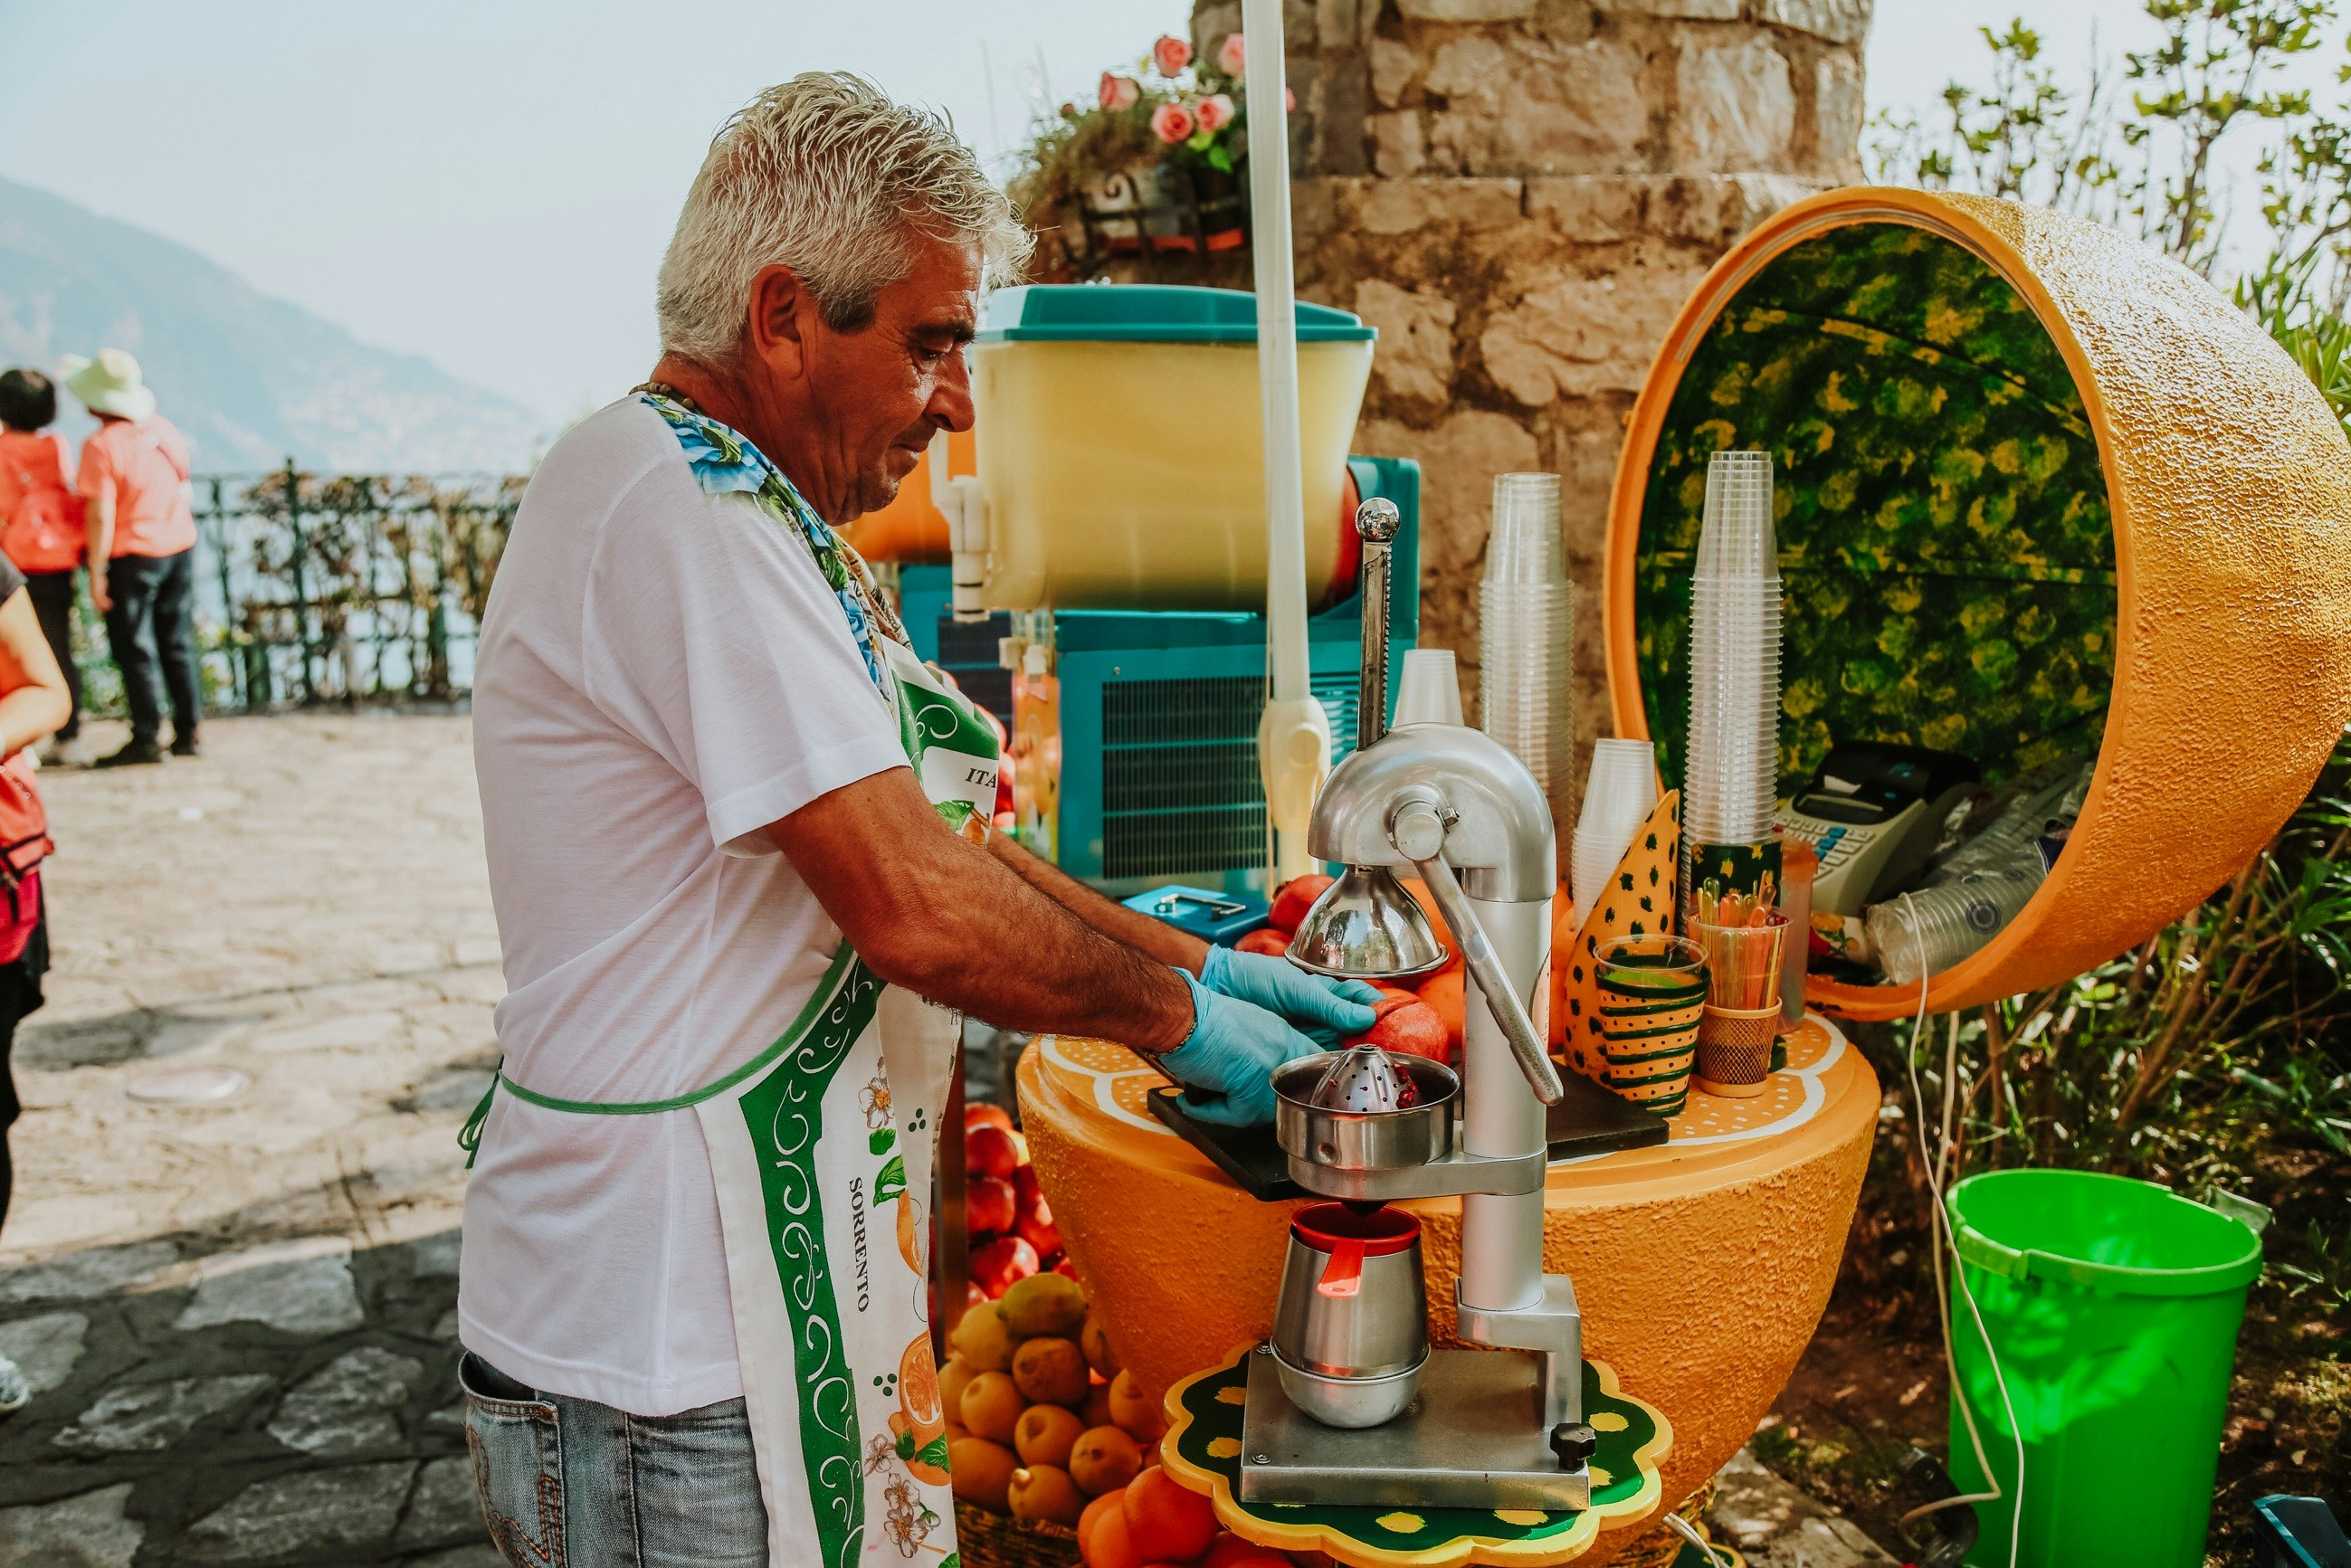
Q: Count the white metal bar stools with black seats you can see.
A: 0